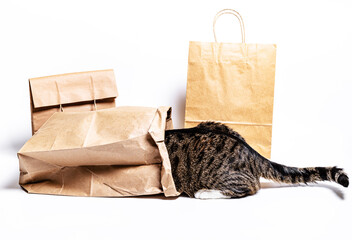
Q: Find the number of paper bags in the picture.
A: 3